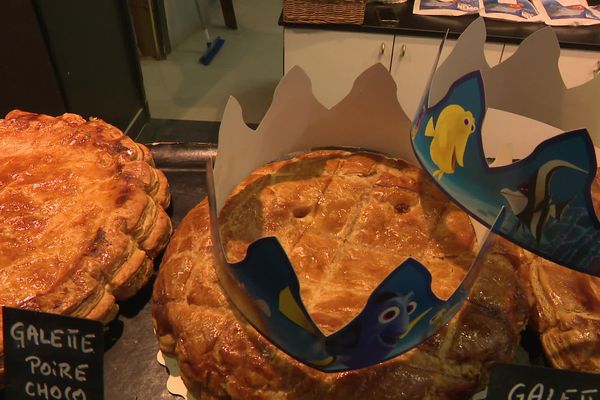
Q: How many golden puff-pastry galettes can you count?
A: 3